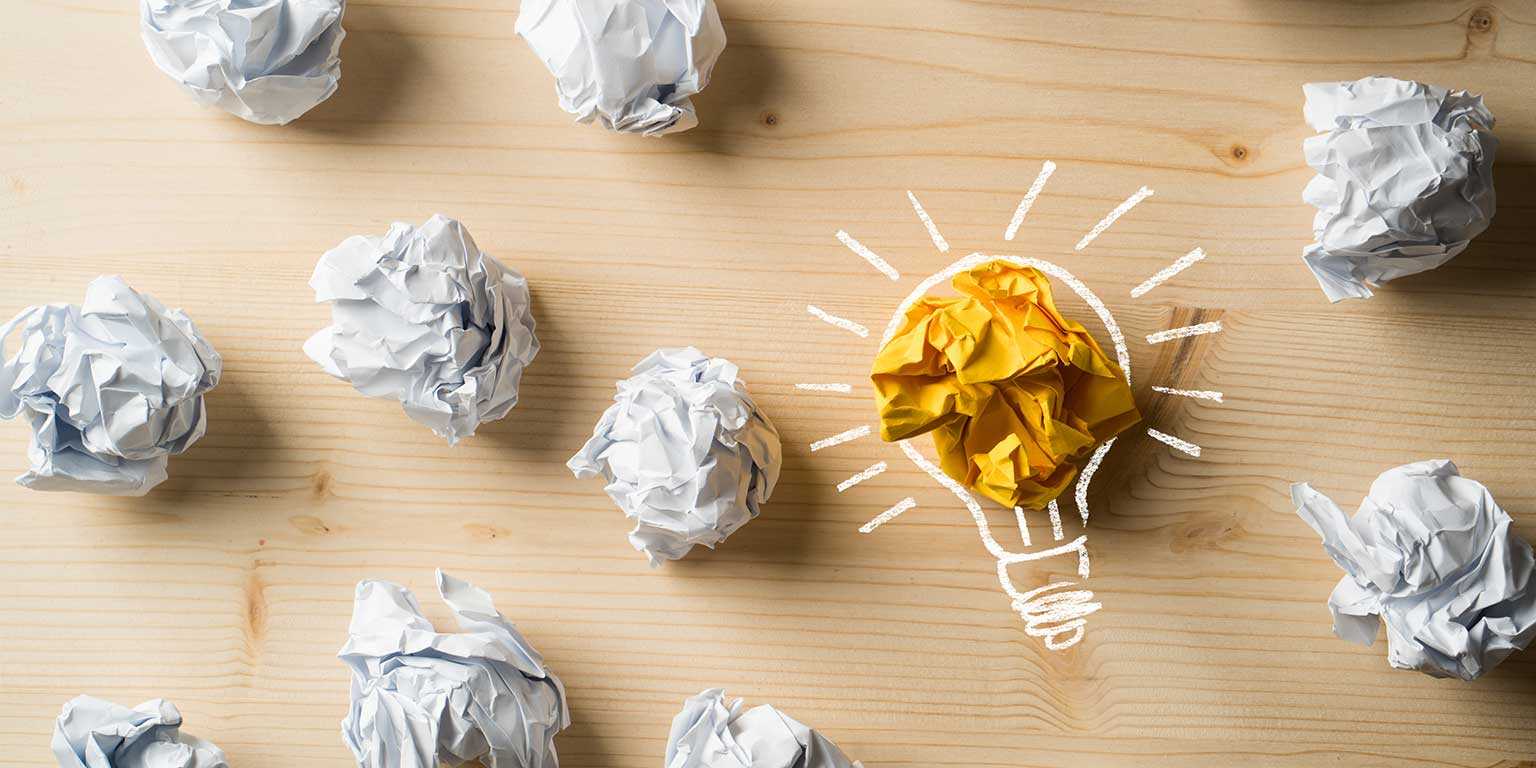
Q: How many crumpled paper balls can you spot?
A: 11